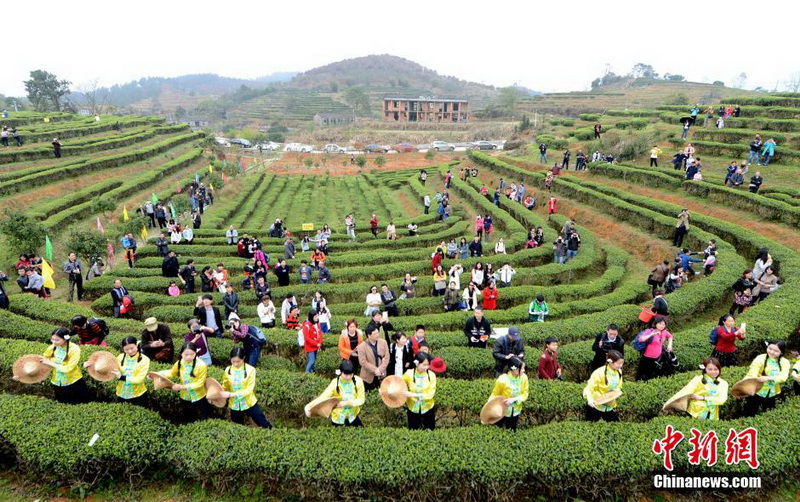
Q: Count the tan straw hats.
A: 10